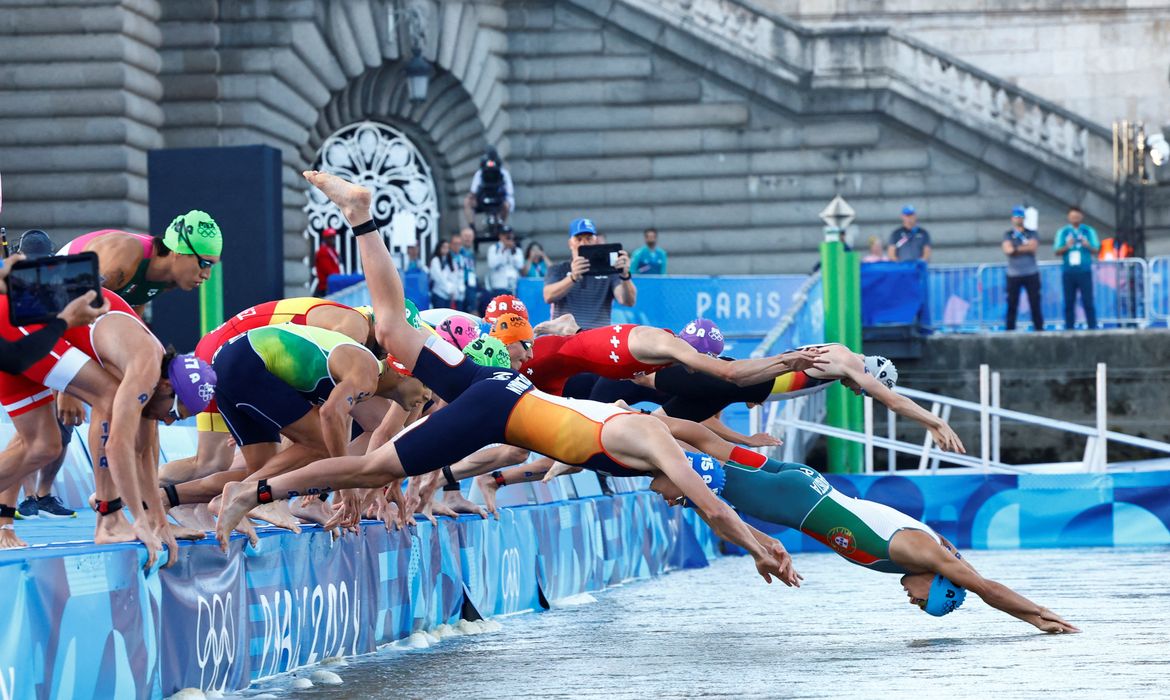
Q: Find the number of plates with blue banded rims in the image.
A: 0